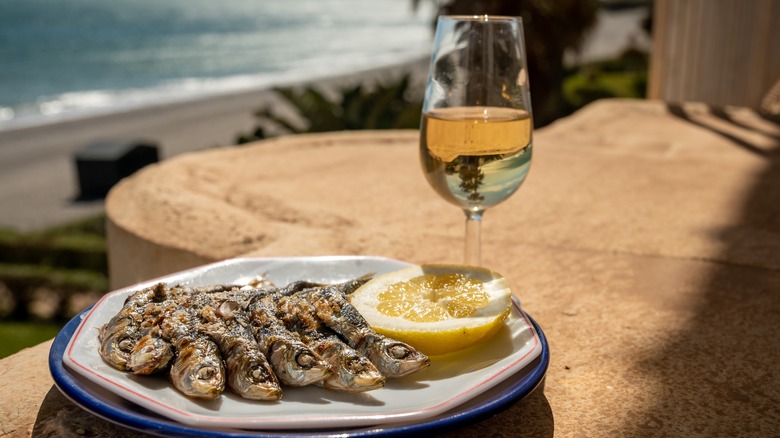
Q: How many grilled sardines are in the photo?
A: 7